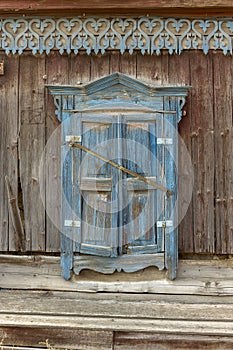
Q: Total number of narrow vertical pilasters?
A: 2